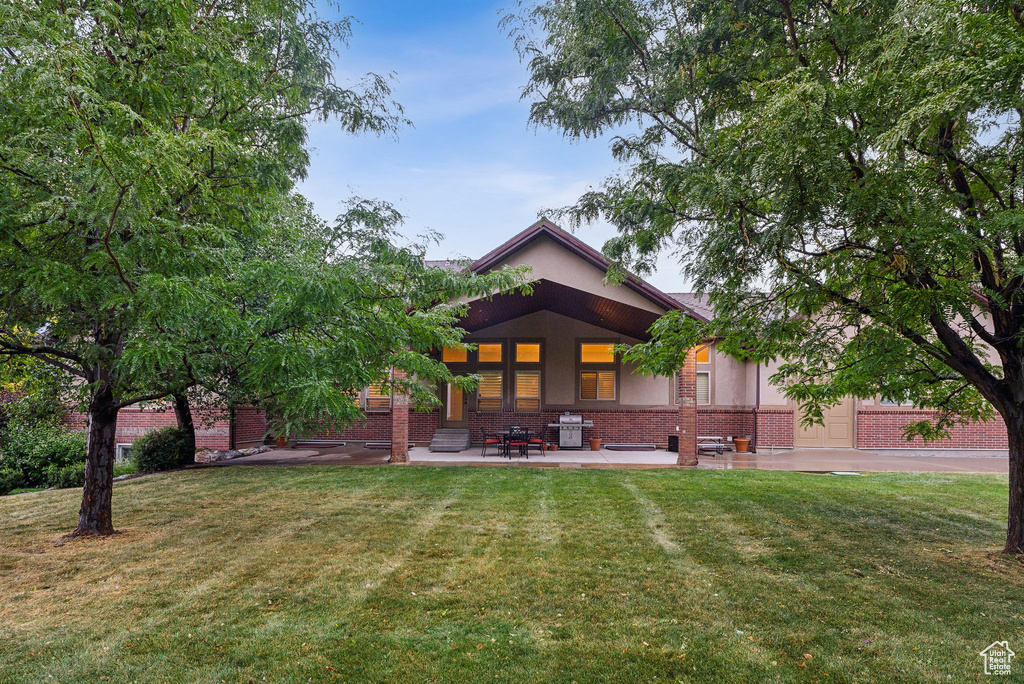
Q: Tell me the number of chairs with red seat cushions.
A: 3